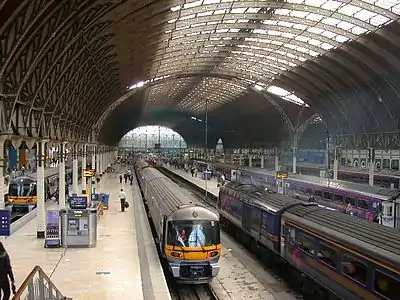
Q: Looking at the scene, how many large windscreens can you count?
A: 2